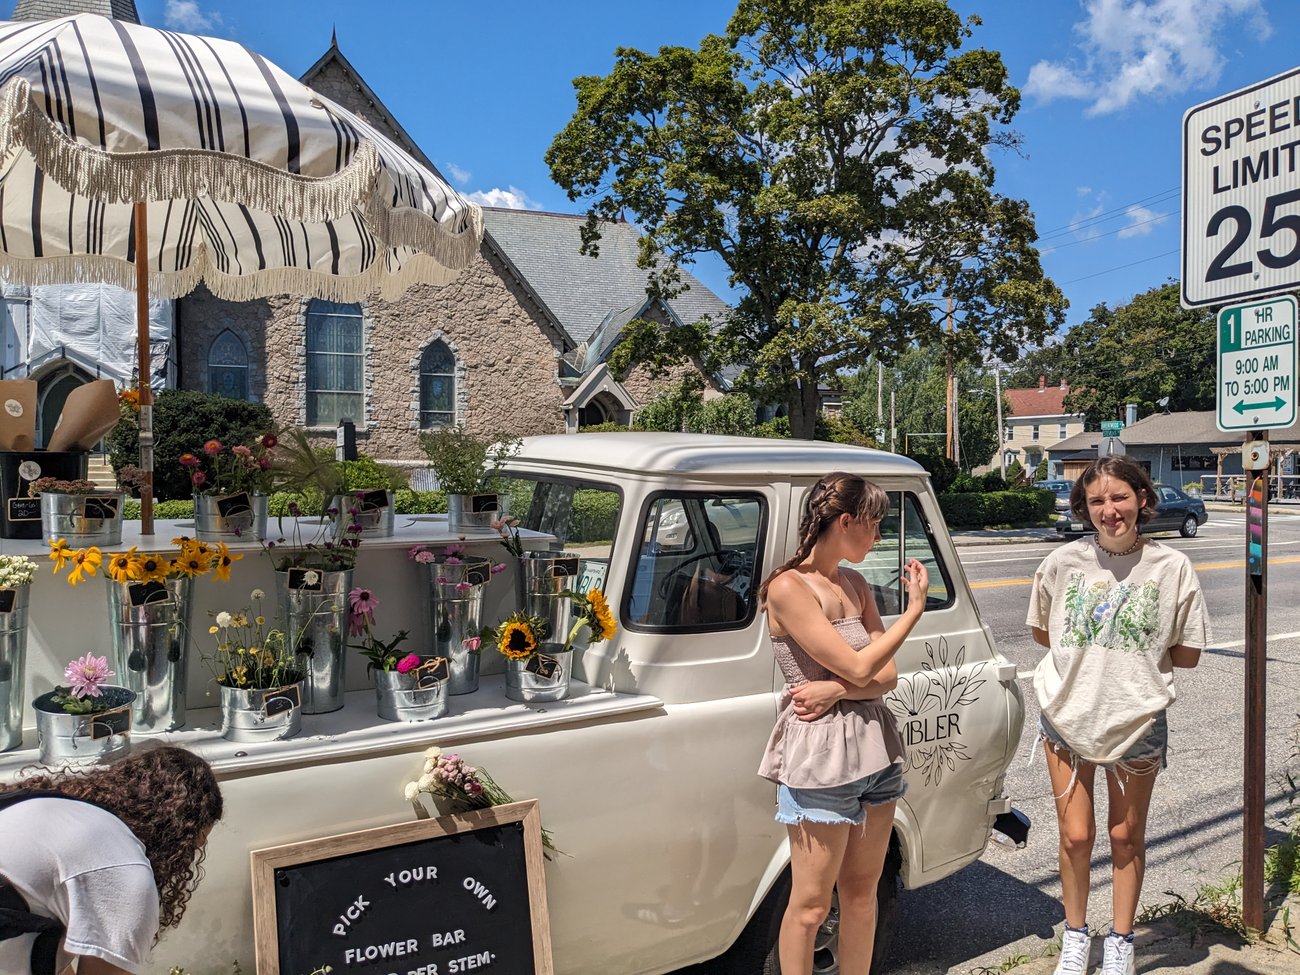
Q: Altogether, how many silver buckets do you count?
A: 13